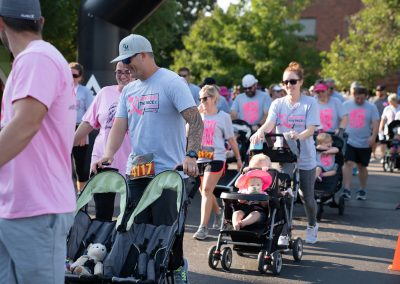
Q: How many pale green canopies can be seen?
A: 2